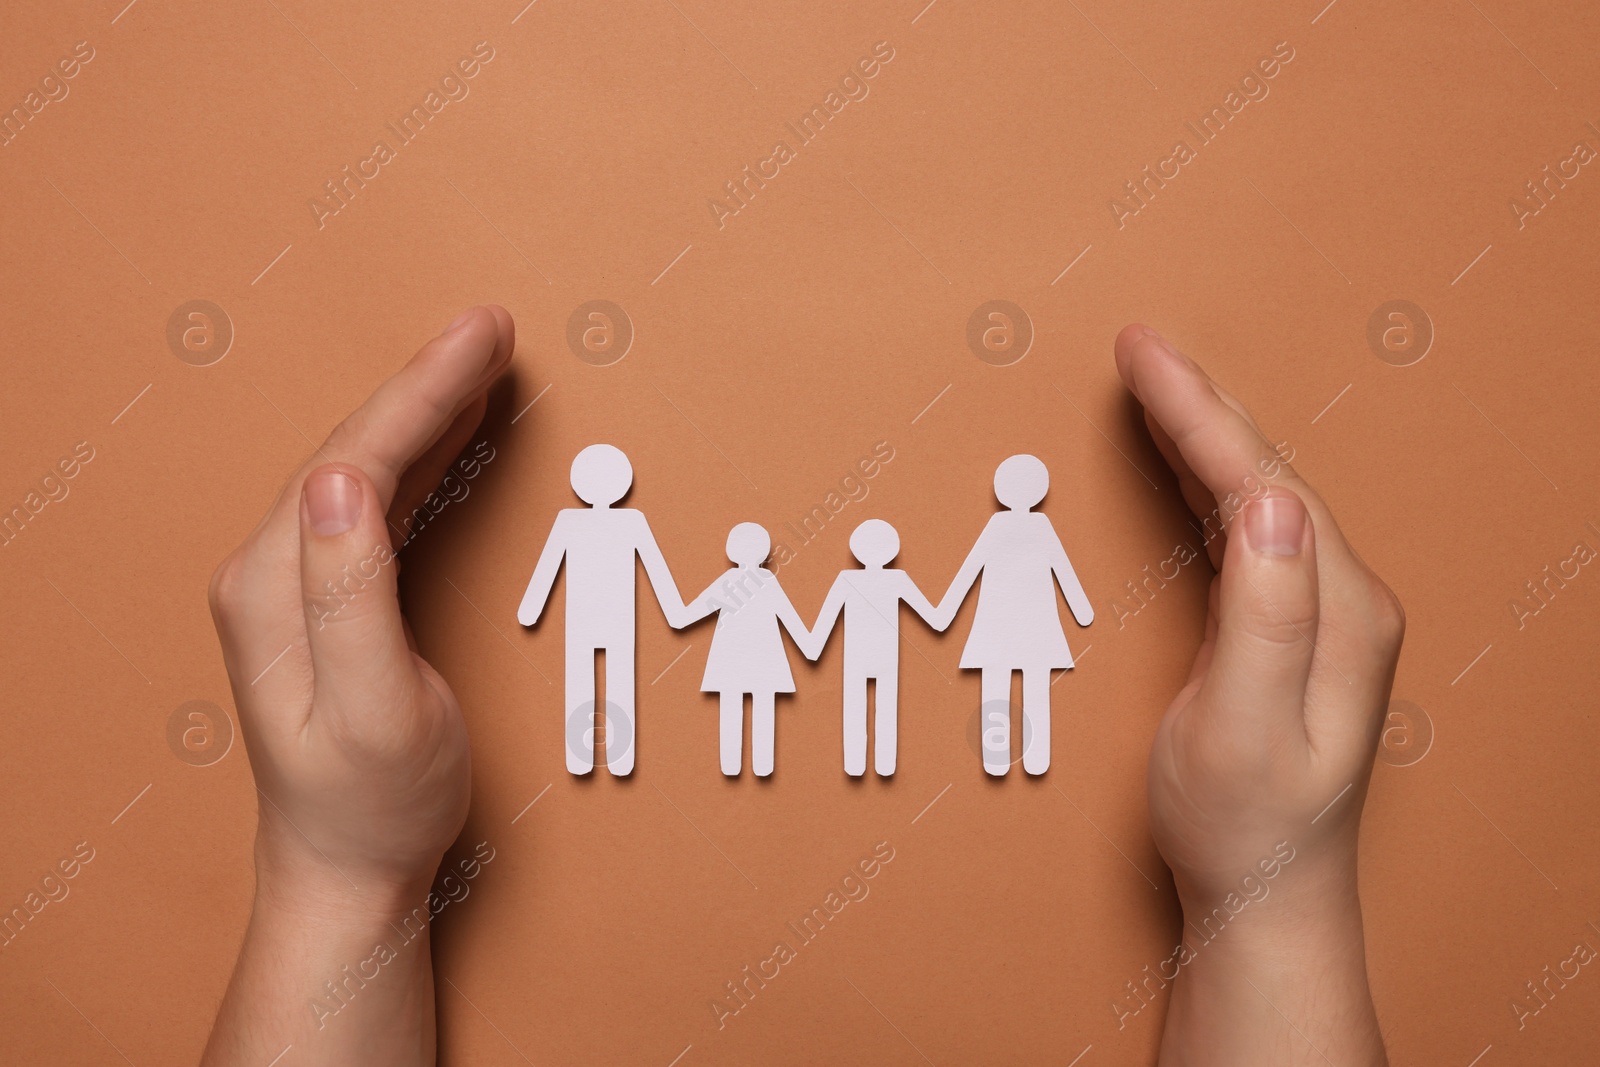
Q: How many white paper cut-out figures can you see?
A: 4